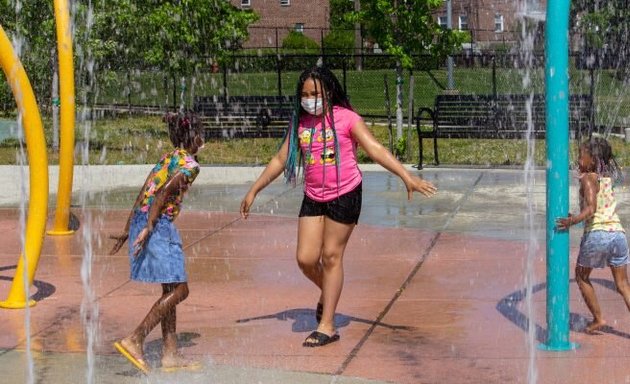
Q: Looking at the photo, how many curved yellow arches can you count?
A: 2